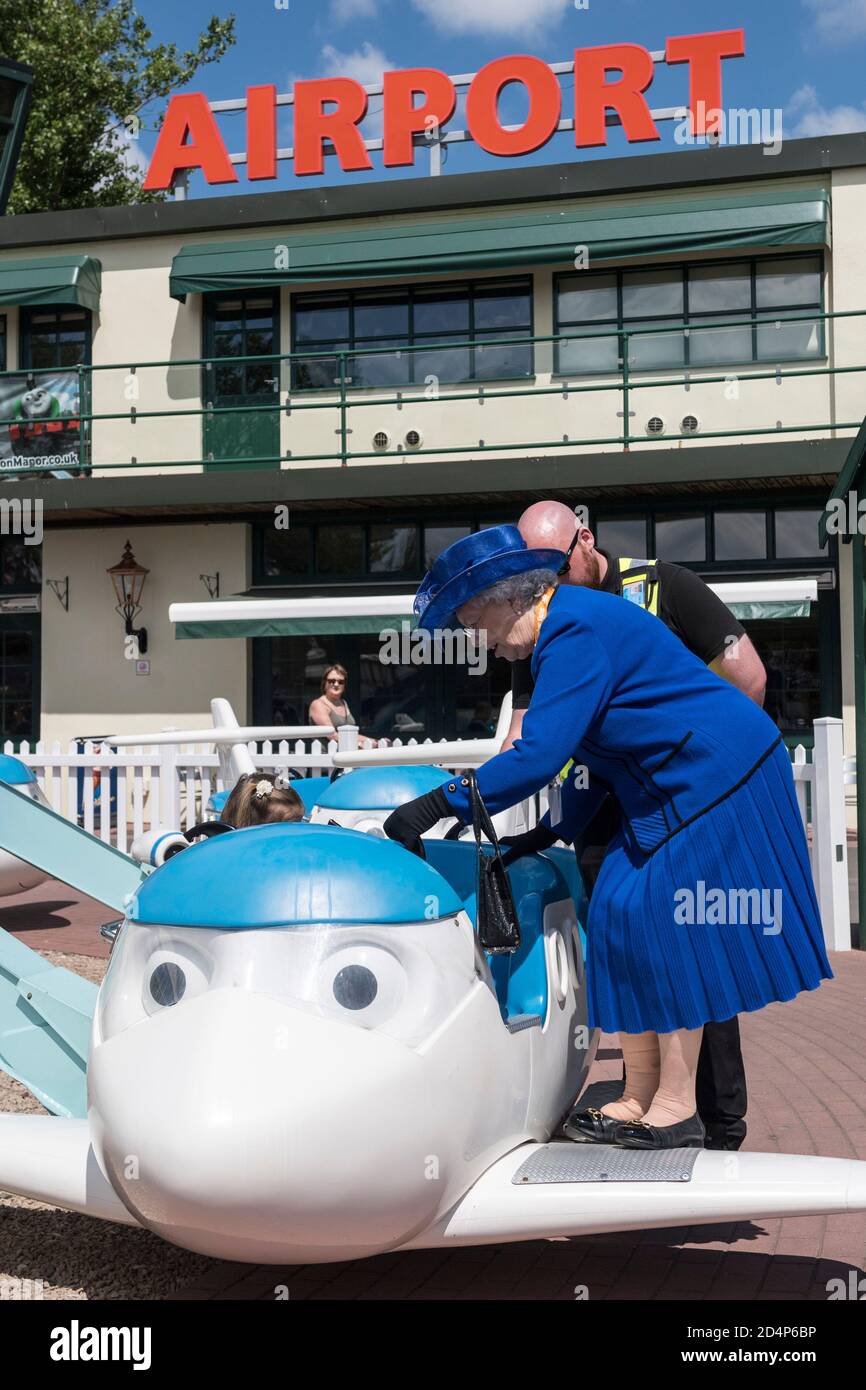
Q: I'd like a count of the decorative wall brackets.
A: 2